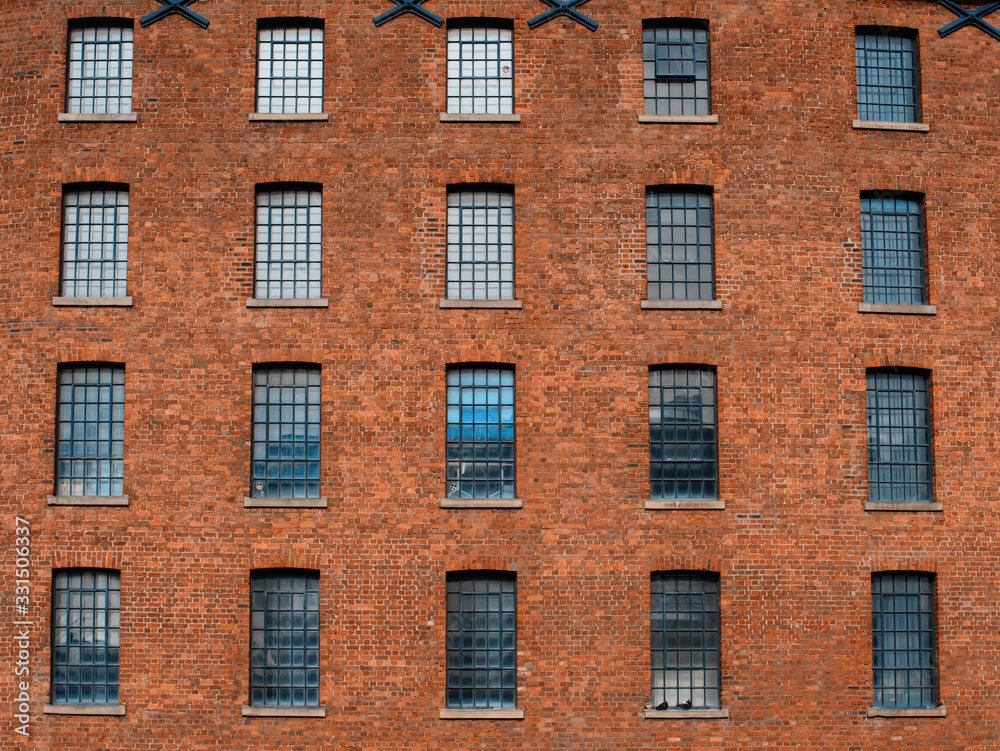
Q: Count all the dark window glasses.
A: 14